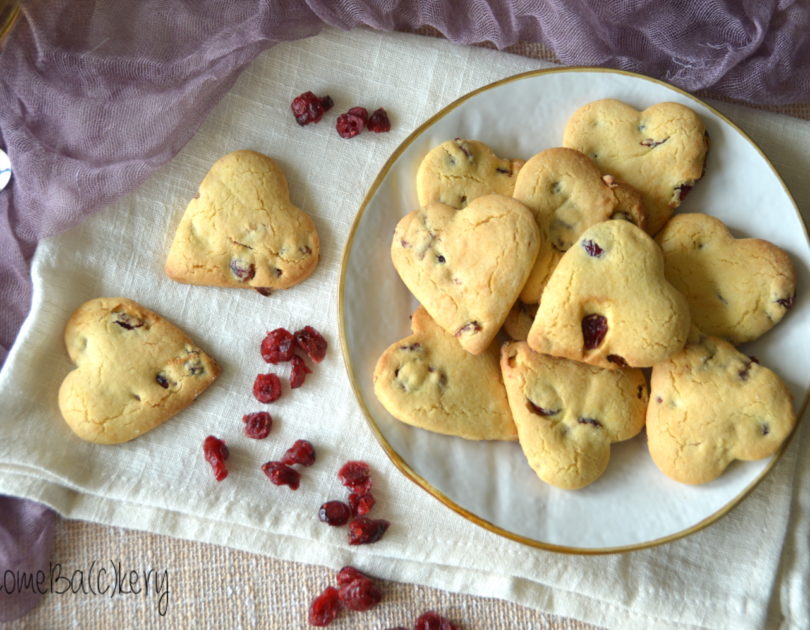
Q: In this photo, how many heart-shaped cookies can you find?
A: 11